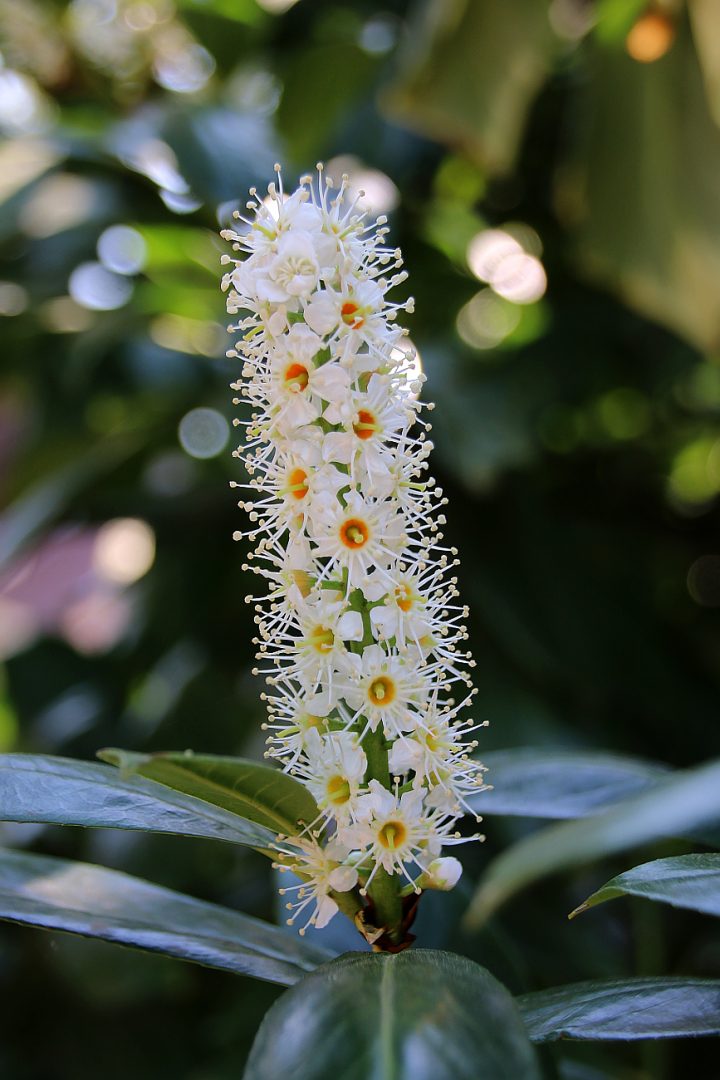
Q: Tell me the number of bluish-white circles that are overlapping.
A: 2